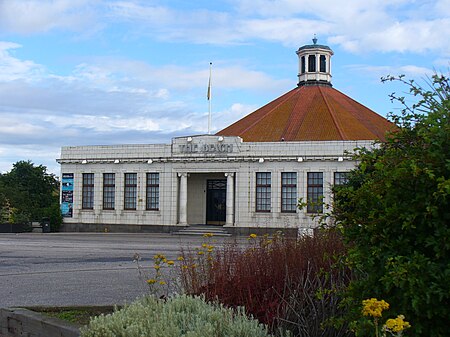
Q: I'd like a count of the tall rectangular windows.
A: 8